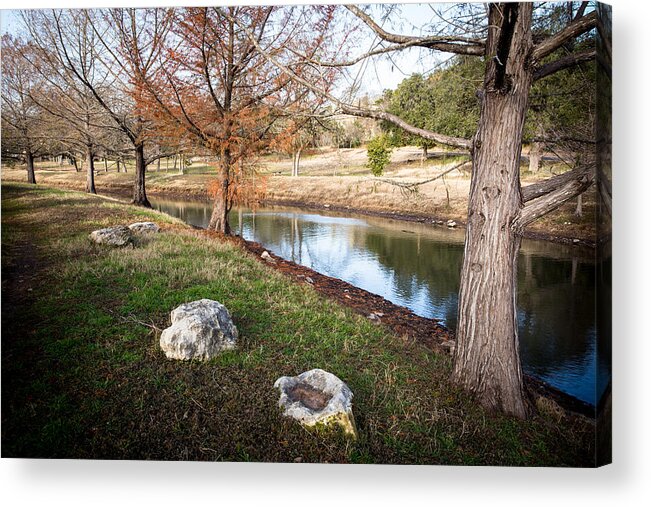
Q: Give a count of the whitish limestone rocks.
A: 4